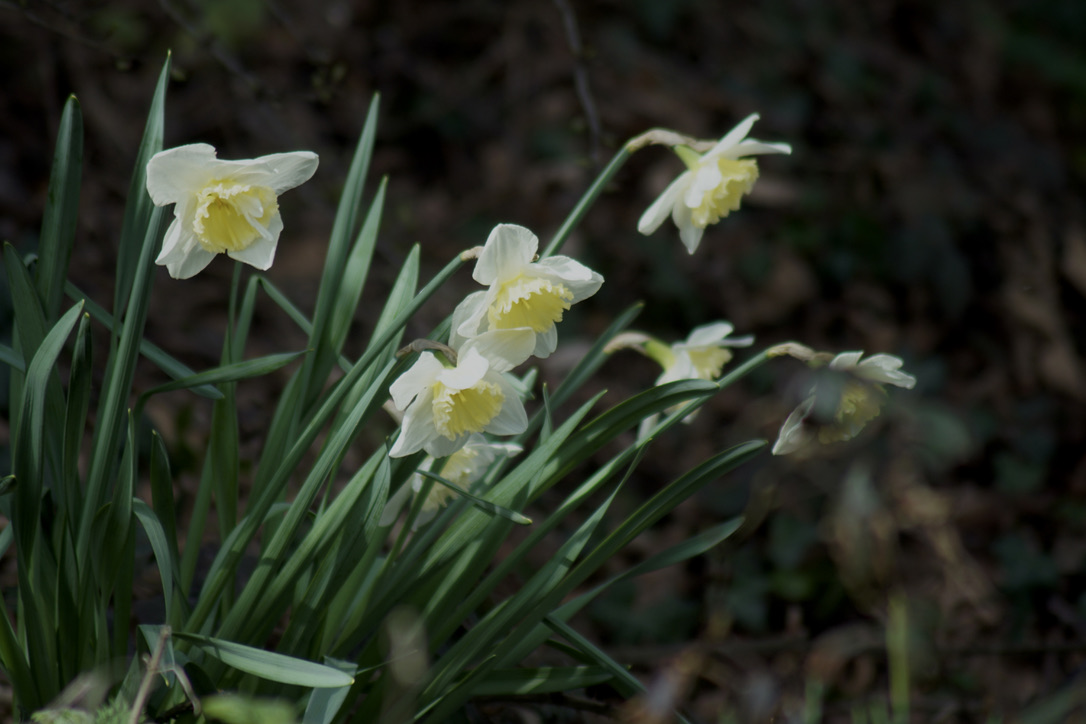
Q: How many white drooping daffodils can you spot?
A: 7